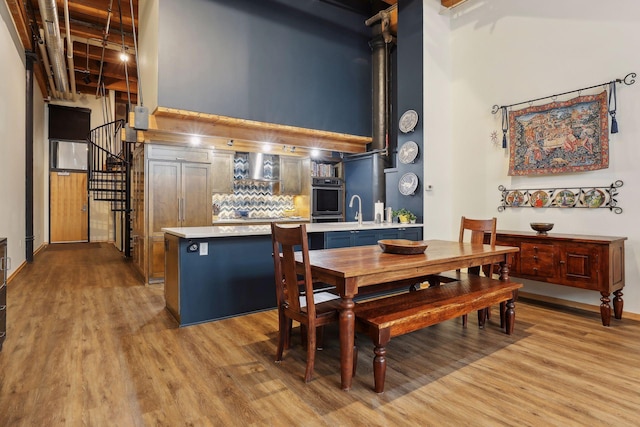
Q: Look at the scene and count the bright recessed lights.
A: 3